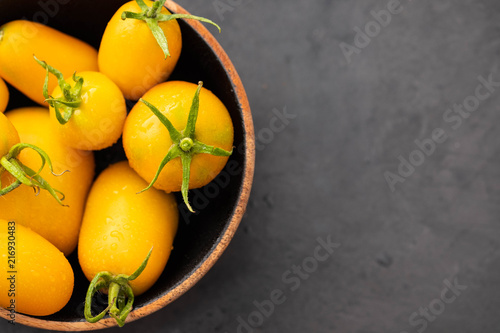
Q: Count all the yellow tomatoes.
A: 9